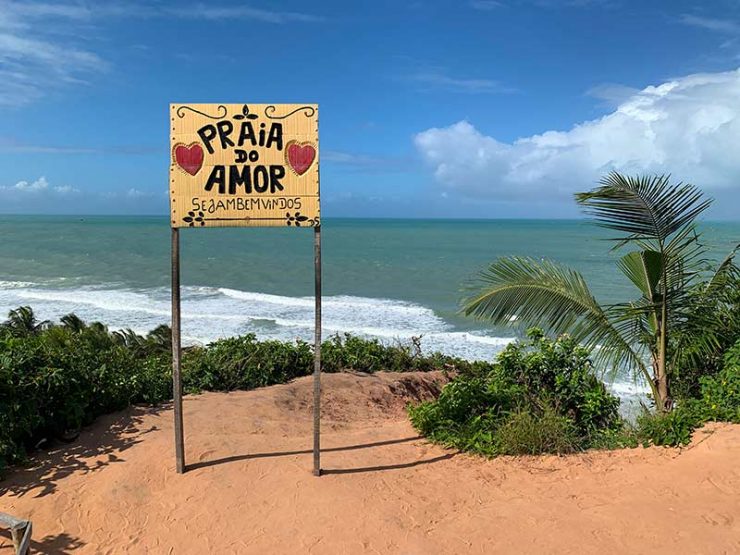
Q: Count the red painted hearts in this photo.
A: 2